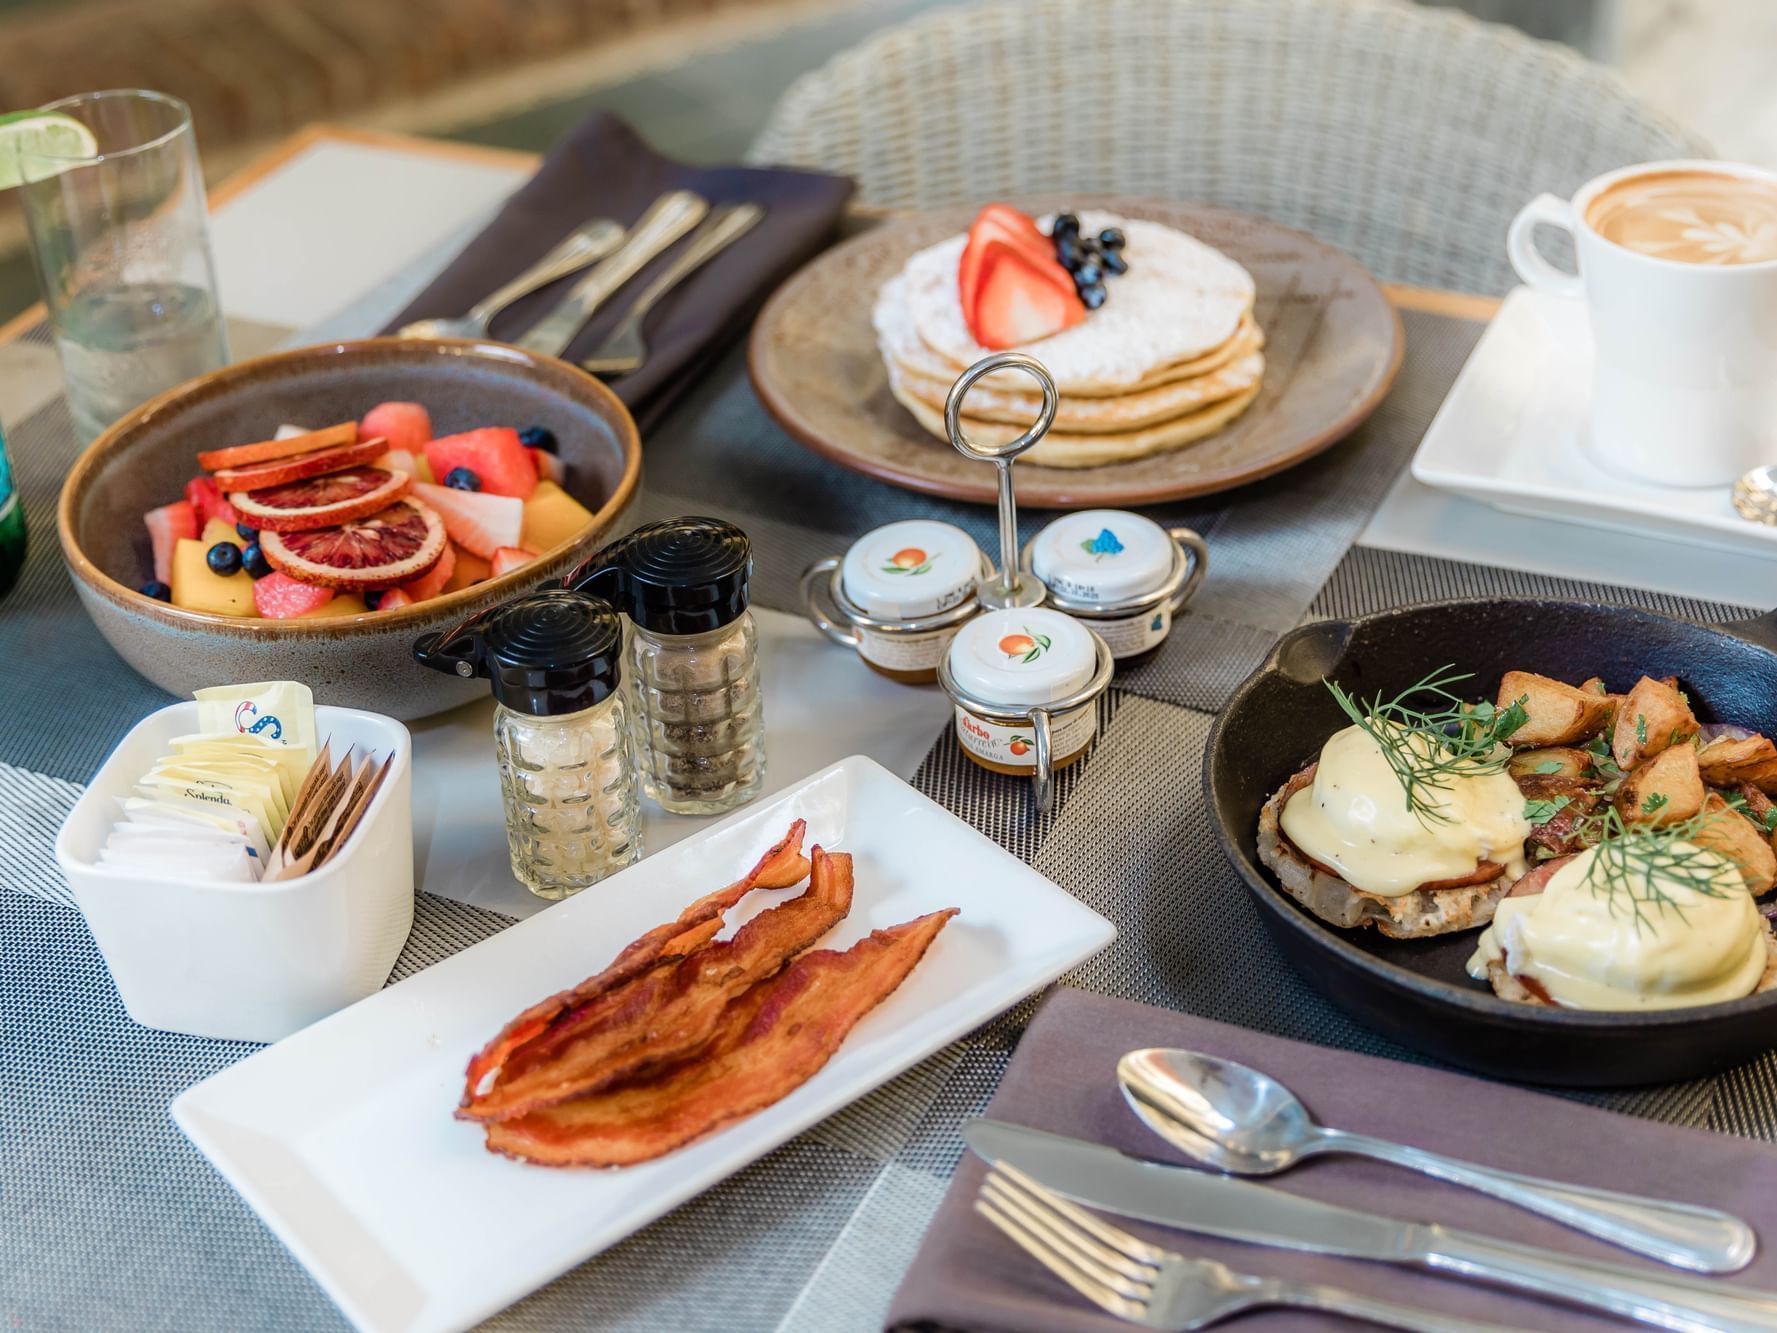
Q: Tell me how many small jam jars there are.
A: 3